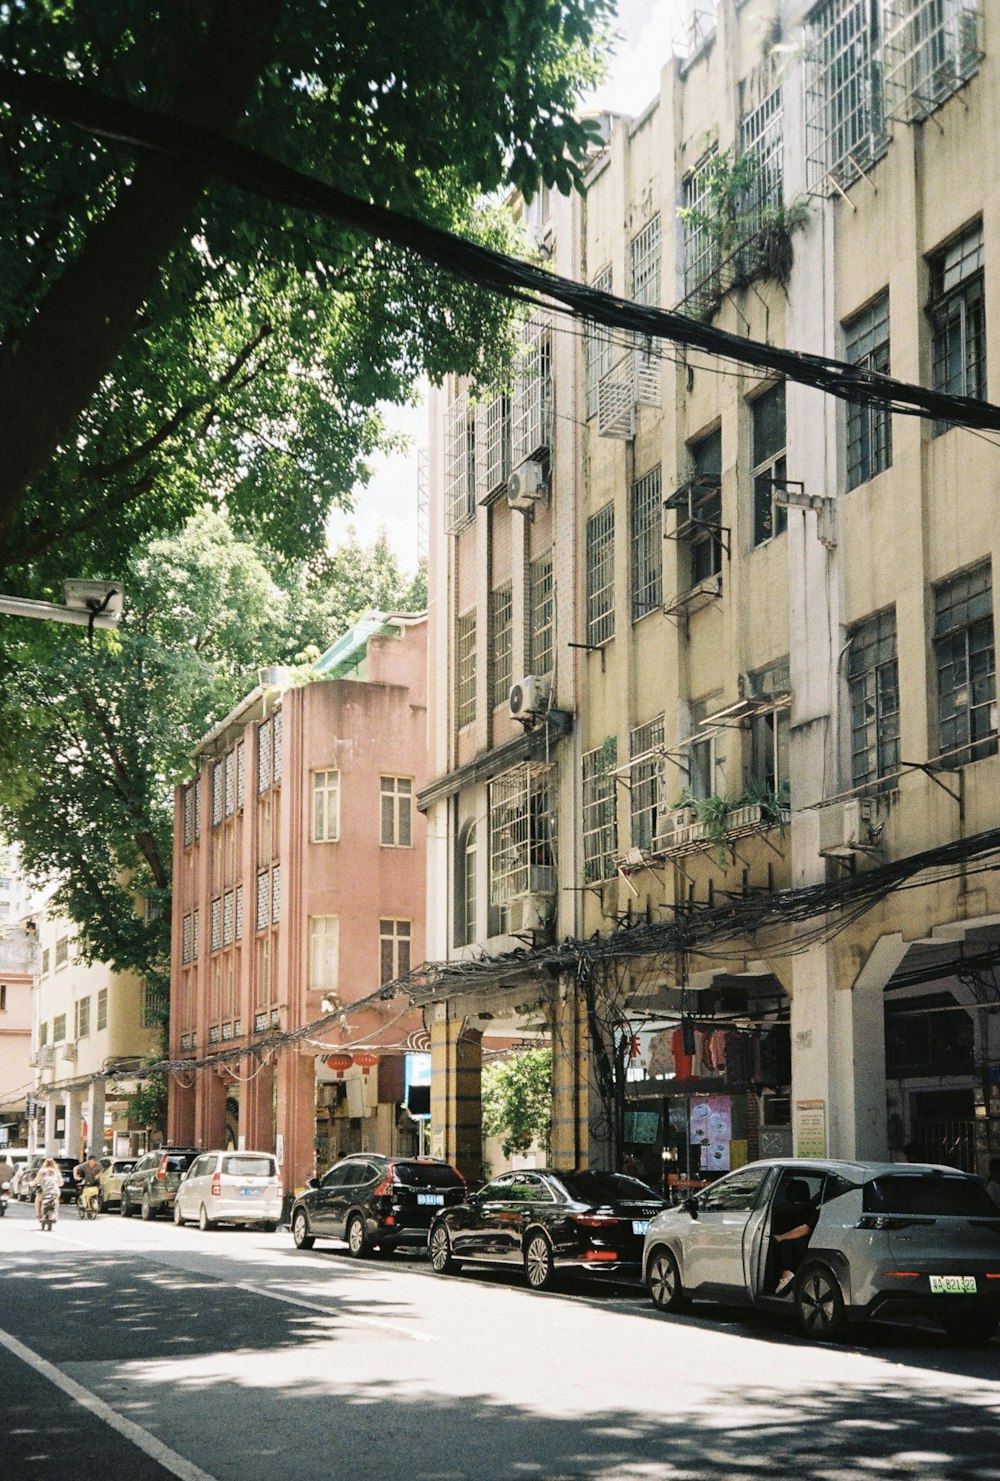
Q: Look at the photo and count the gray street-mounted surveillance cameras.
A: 1